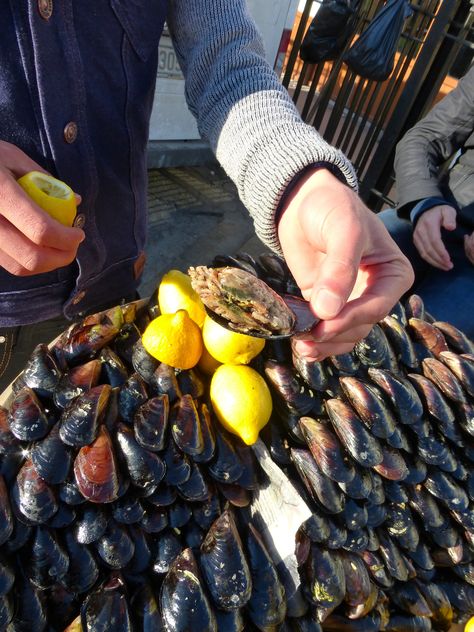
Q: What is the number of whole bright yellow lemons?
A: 4